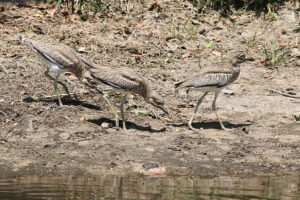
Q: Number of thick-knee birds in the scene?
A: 3